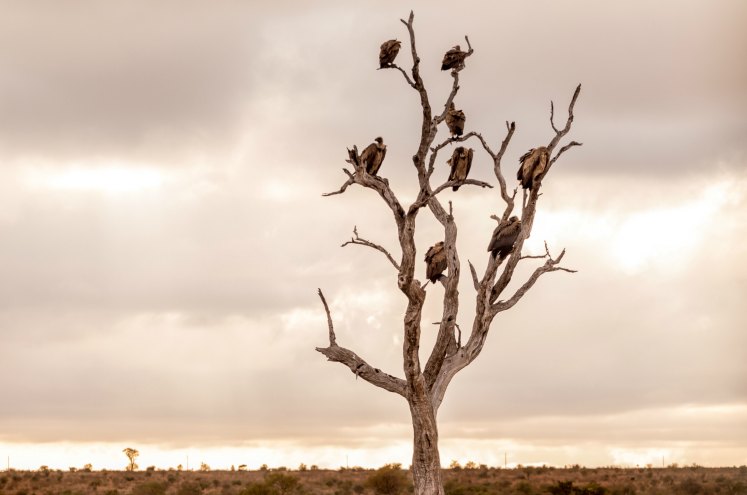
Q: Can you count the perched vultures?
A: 8